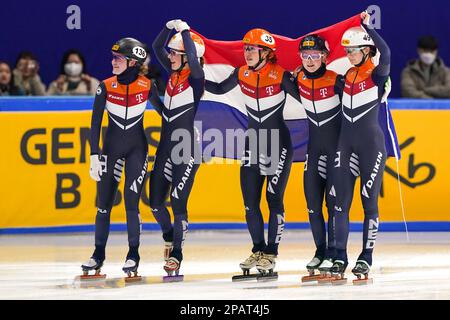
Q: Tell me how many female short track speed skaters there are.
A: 5